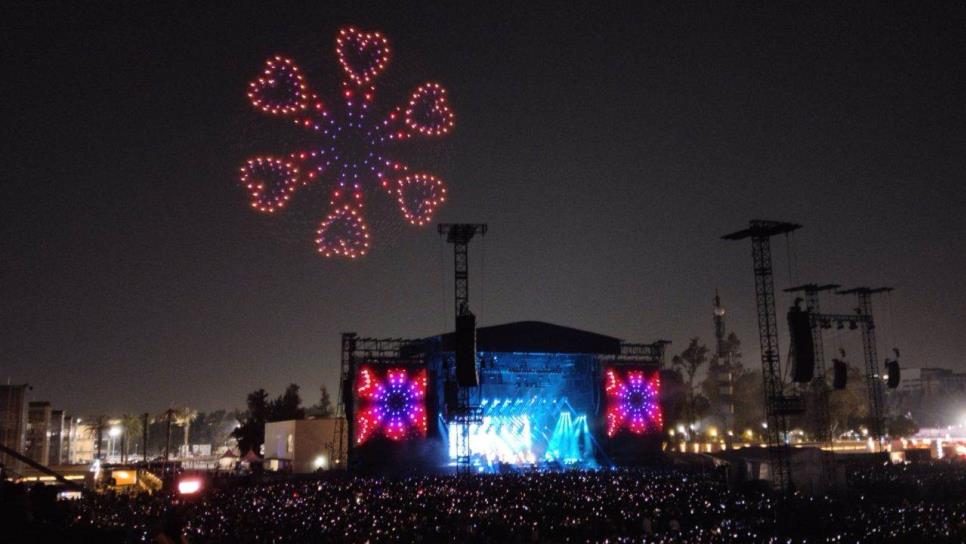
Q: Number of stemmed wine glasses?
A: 0